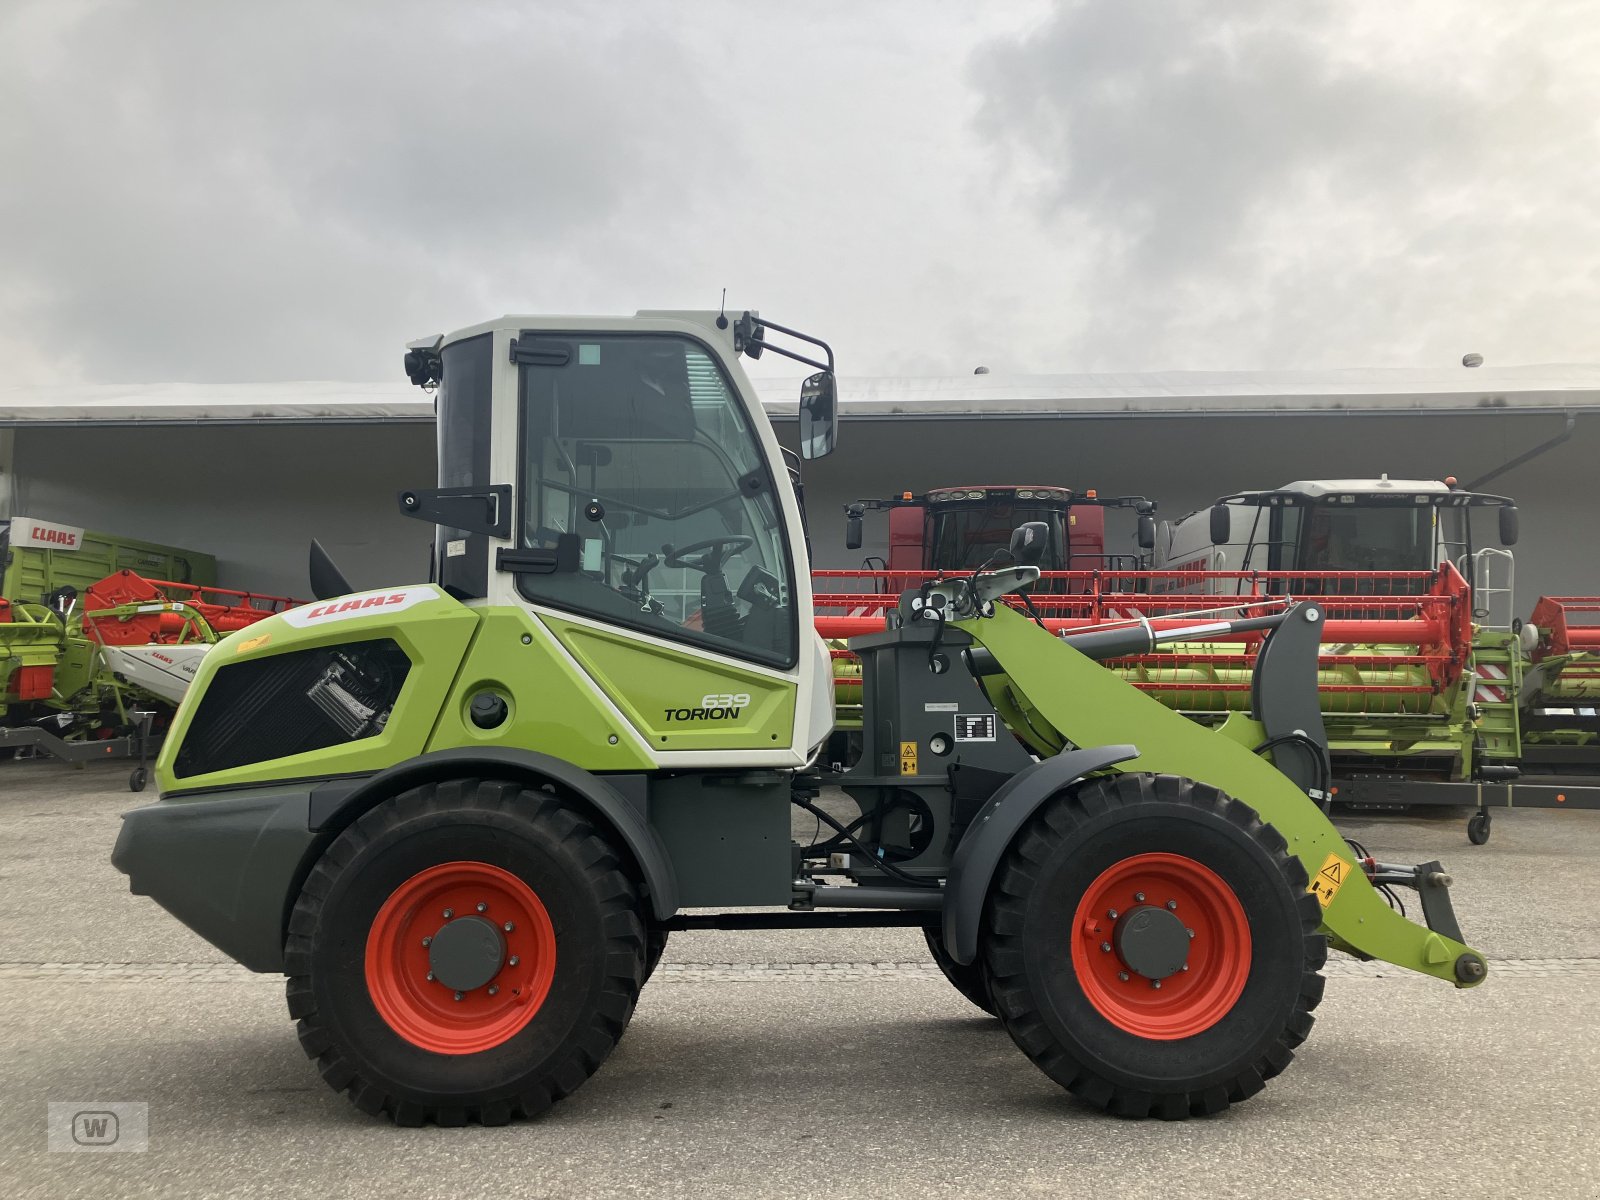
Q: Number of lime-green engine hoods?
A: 1